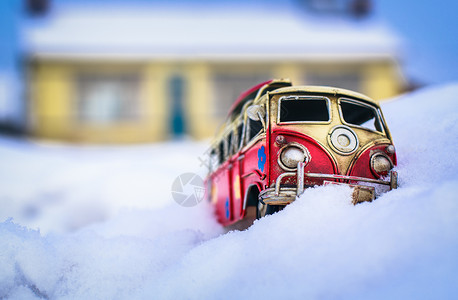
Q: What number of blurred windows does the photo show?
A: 3